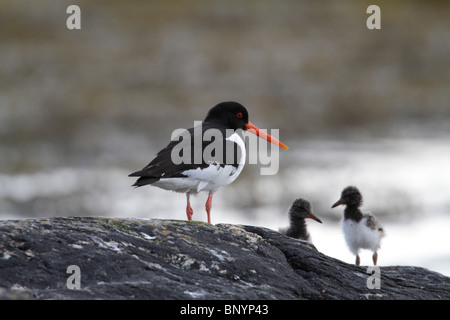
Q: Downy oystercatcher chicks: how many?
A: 2